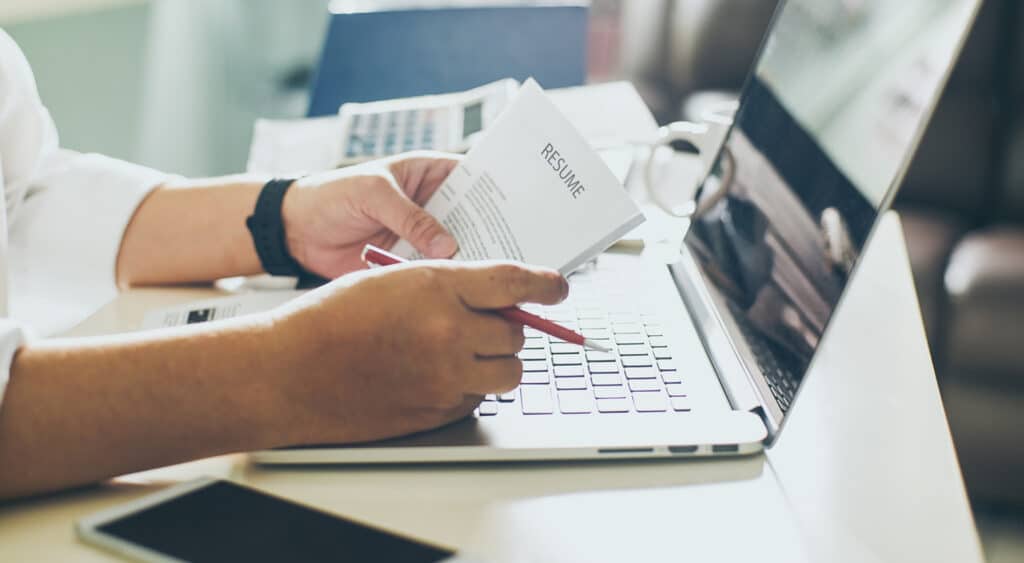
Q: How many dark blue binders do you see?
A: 1